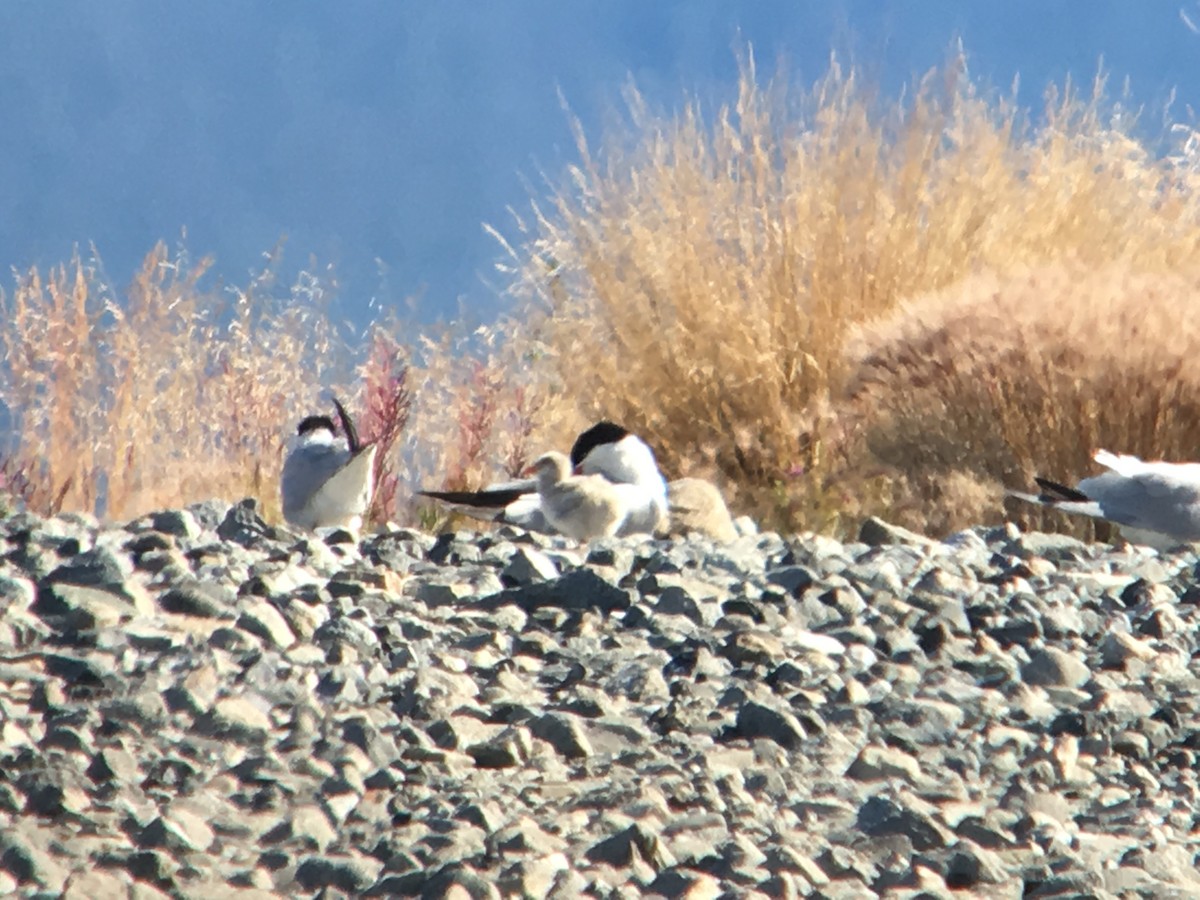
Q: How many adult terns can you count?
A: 3